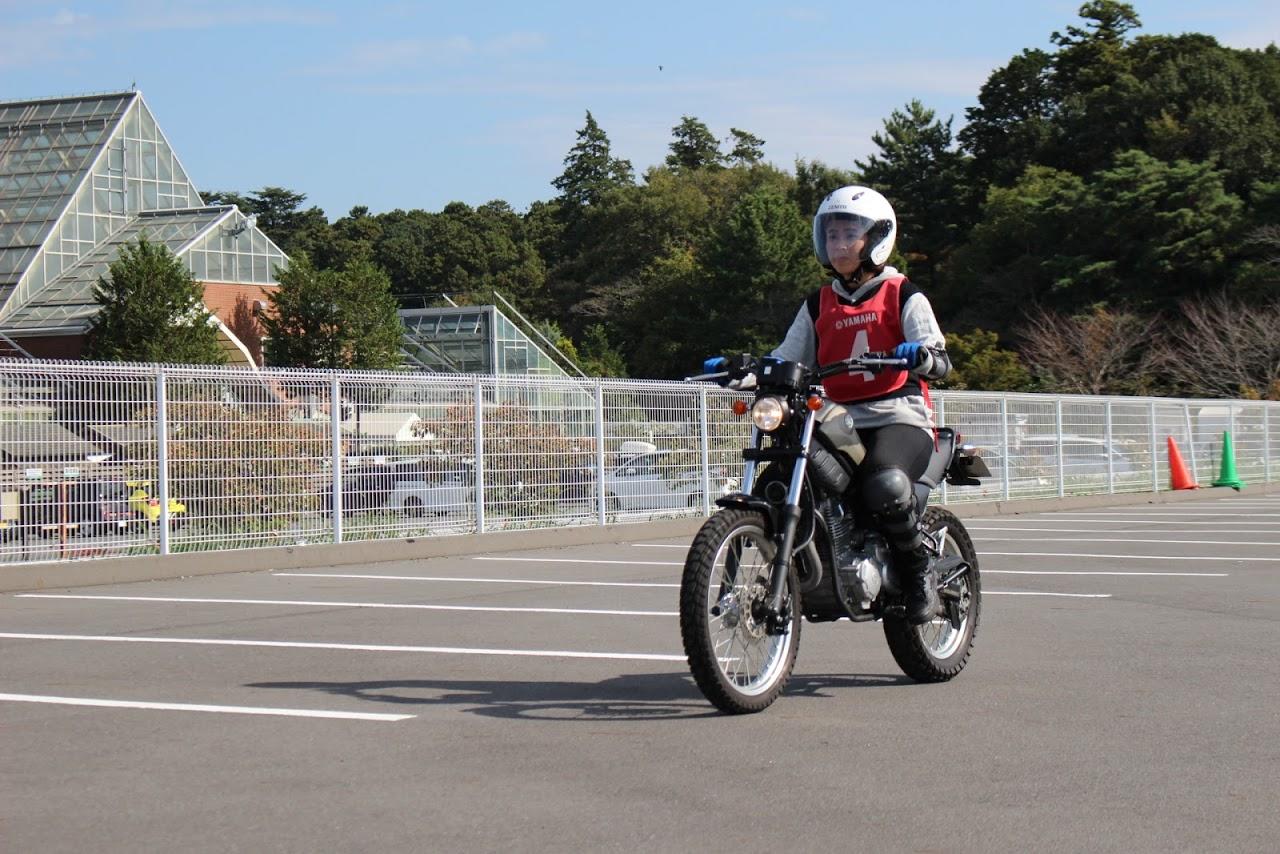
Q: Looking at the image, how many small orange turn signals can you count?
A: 2